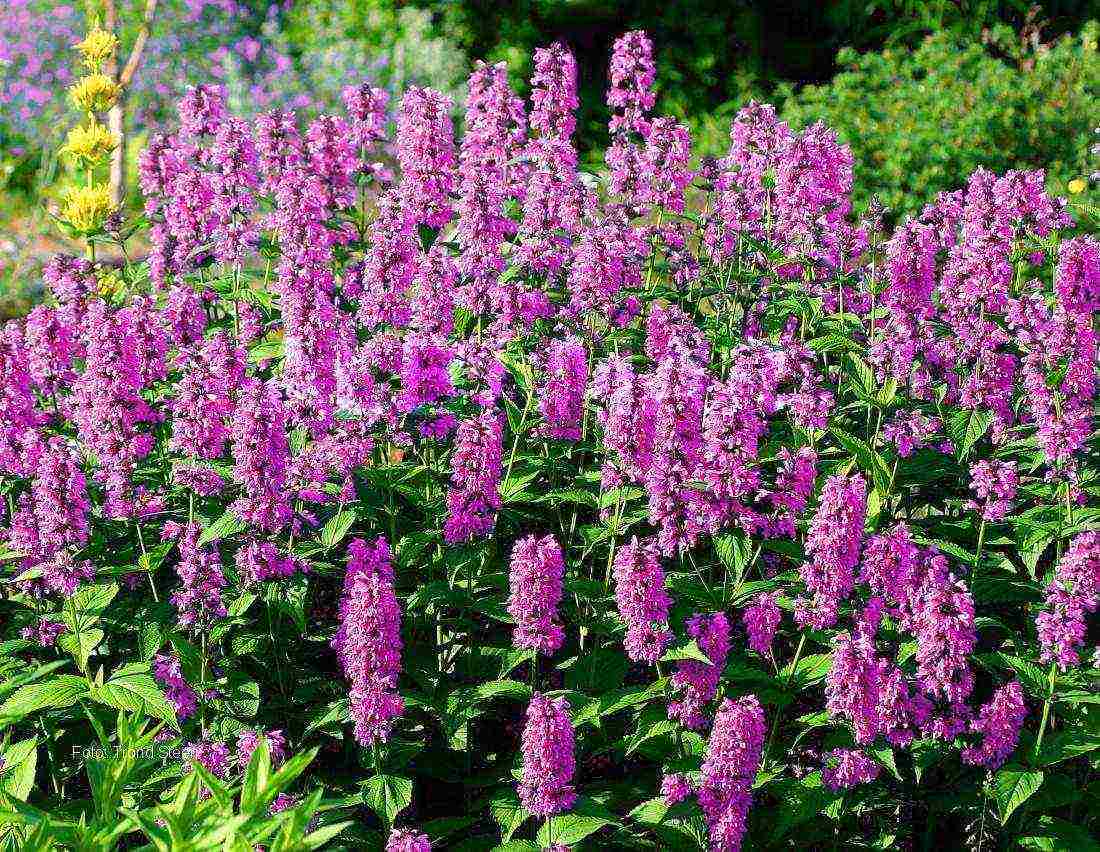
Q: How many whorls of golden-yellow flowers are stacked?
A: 4